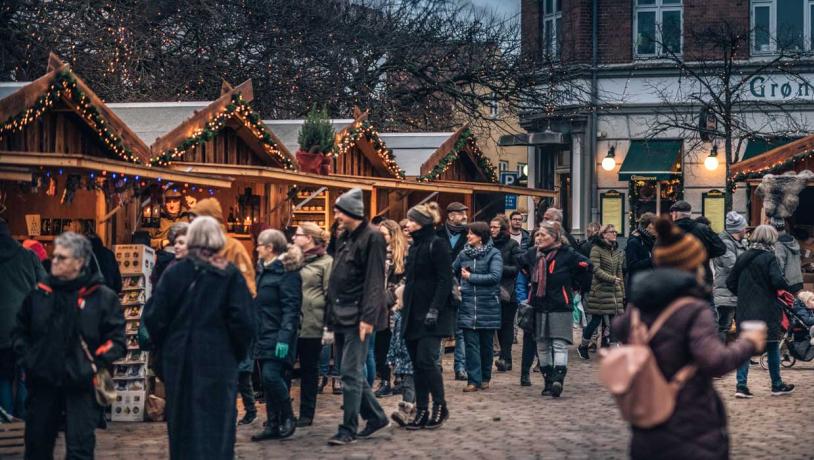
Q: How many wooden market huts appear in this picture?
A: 5